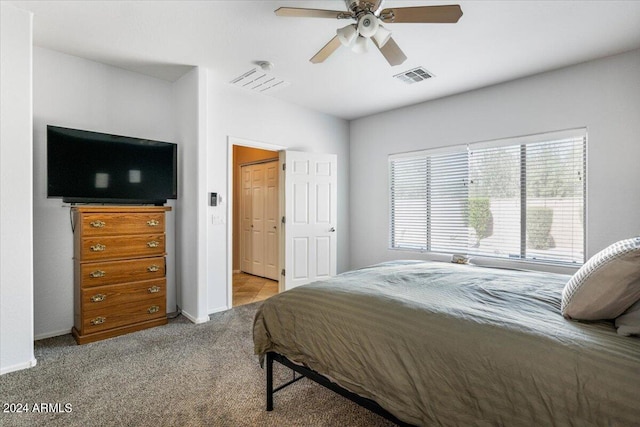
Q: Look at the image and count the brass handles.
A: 10